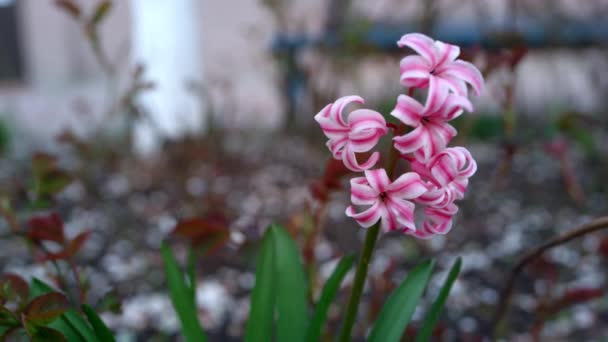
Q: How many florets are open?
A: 6